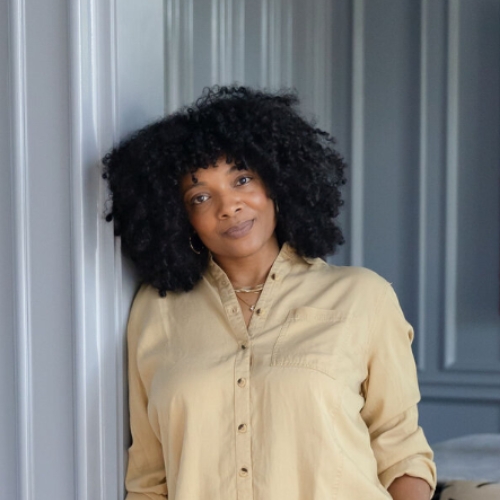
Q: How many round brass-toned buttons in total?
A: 6